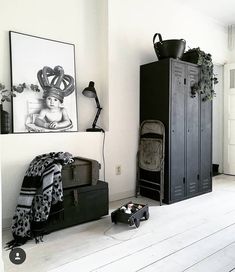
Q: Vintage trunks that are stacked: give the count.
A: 2